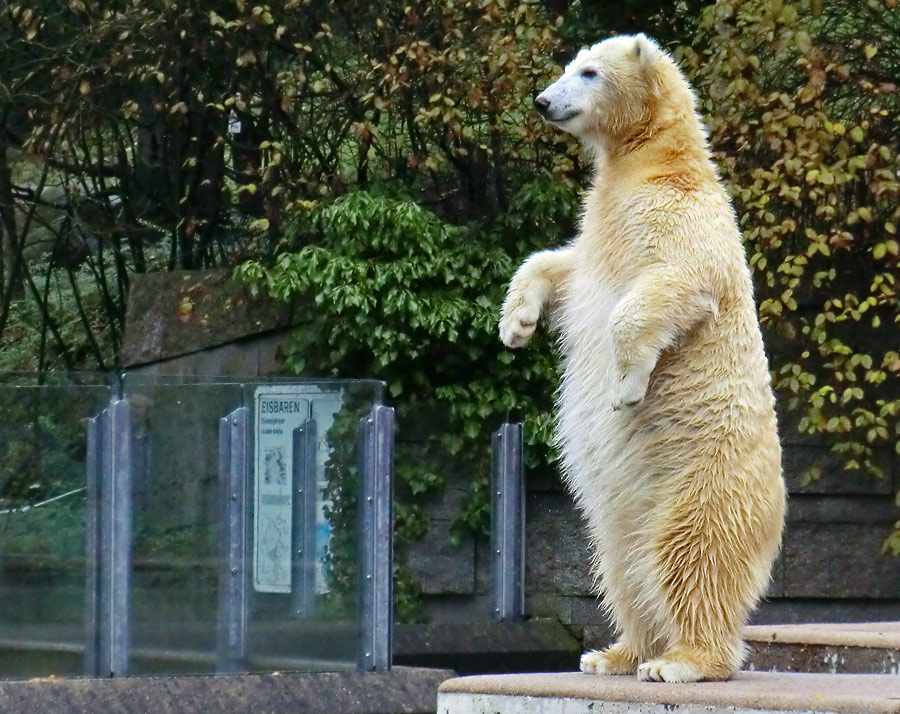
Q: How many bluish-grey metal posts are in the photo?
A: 5